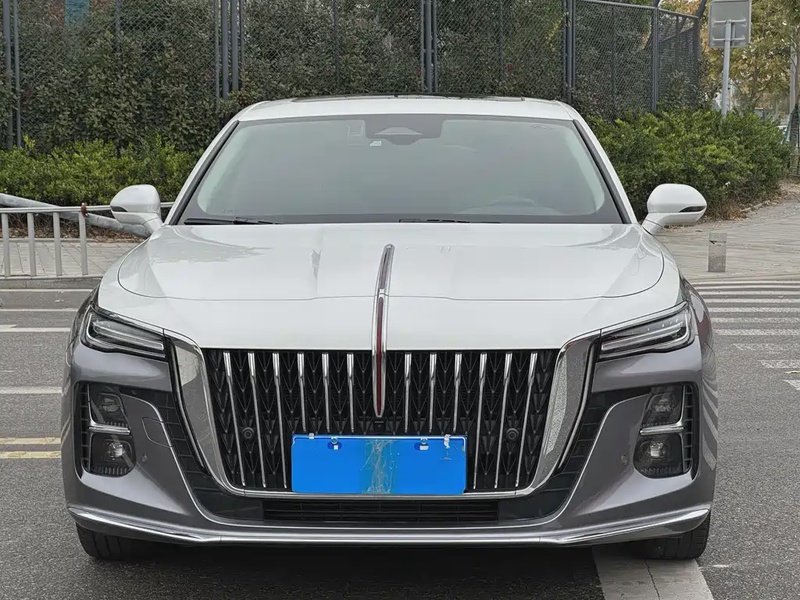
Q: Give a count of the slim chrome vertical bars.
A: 12